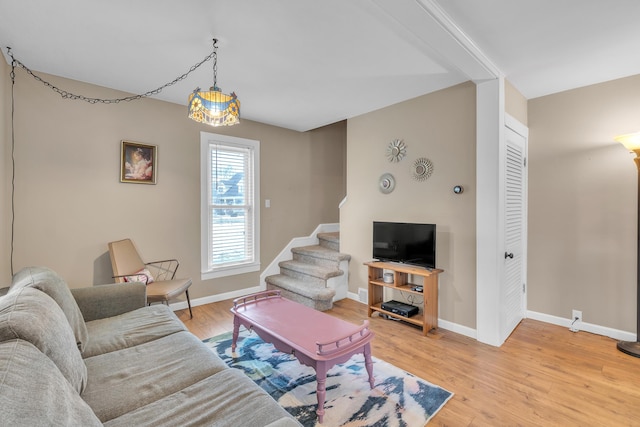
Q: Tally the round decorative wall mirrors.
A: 3